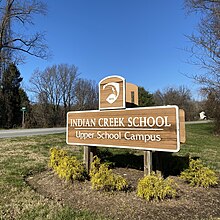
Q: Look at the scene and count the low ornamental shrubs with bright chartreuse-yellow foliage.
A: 4